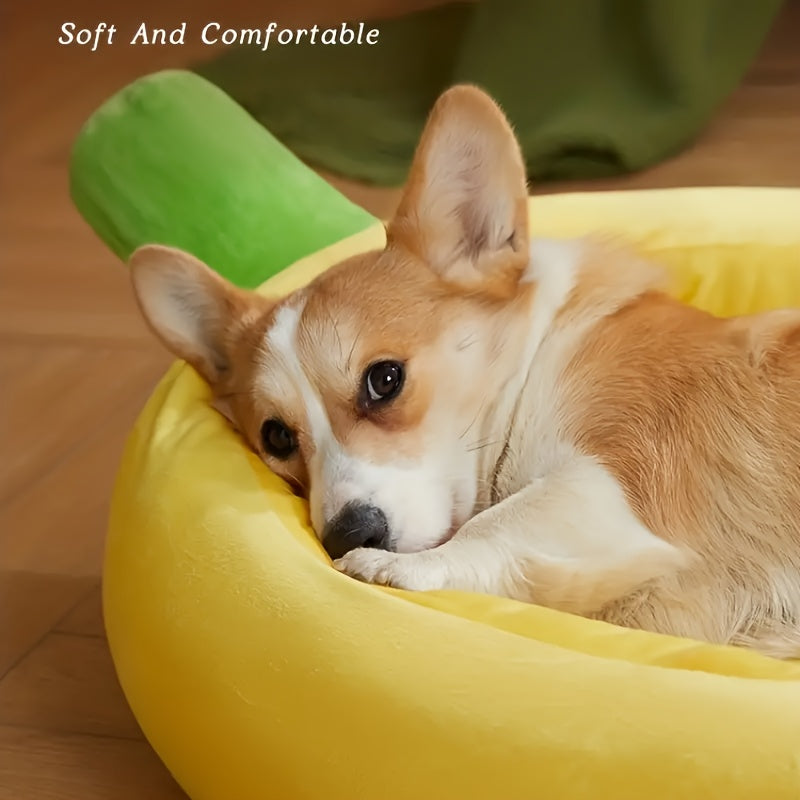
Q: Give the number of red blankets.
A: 0